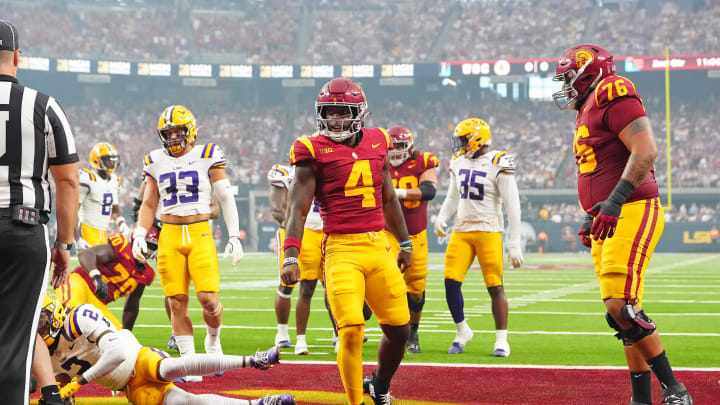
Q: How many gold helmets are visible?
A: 4